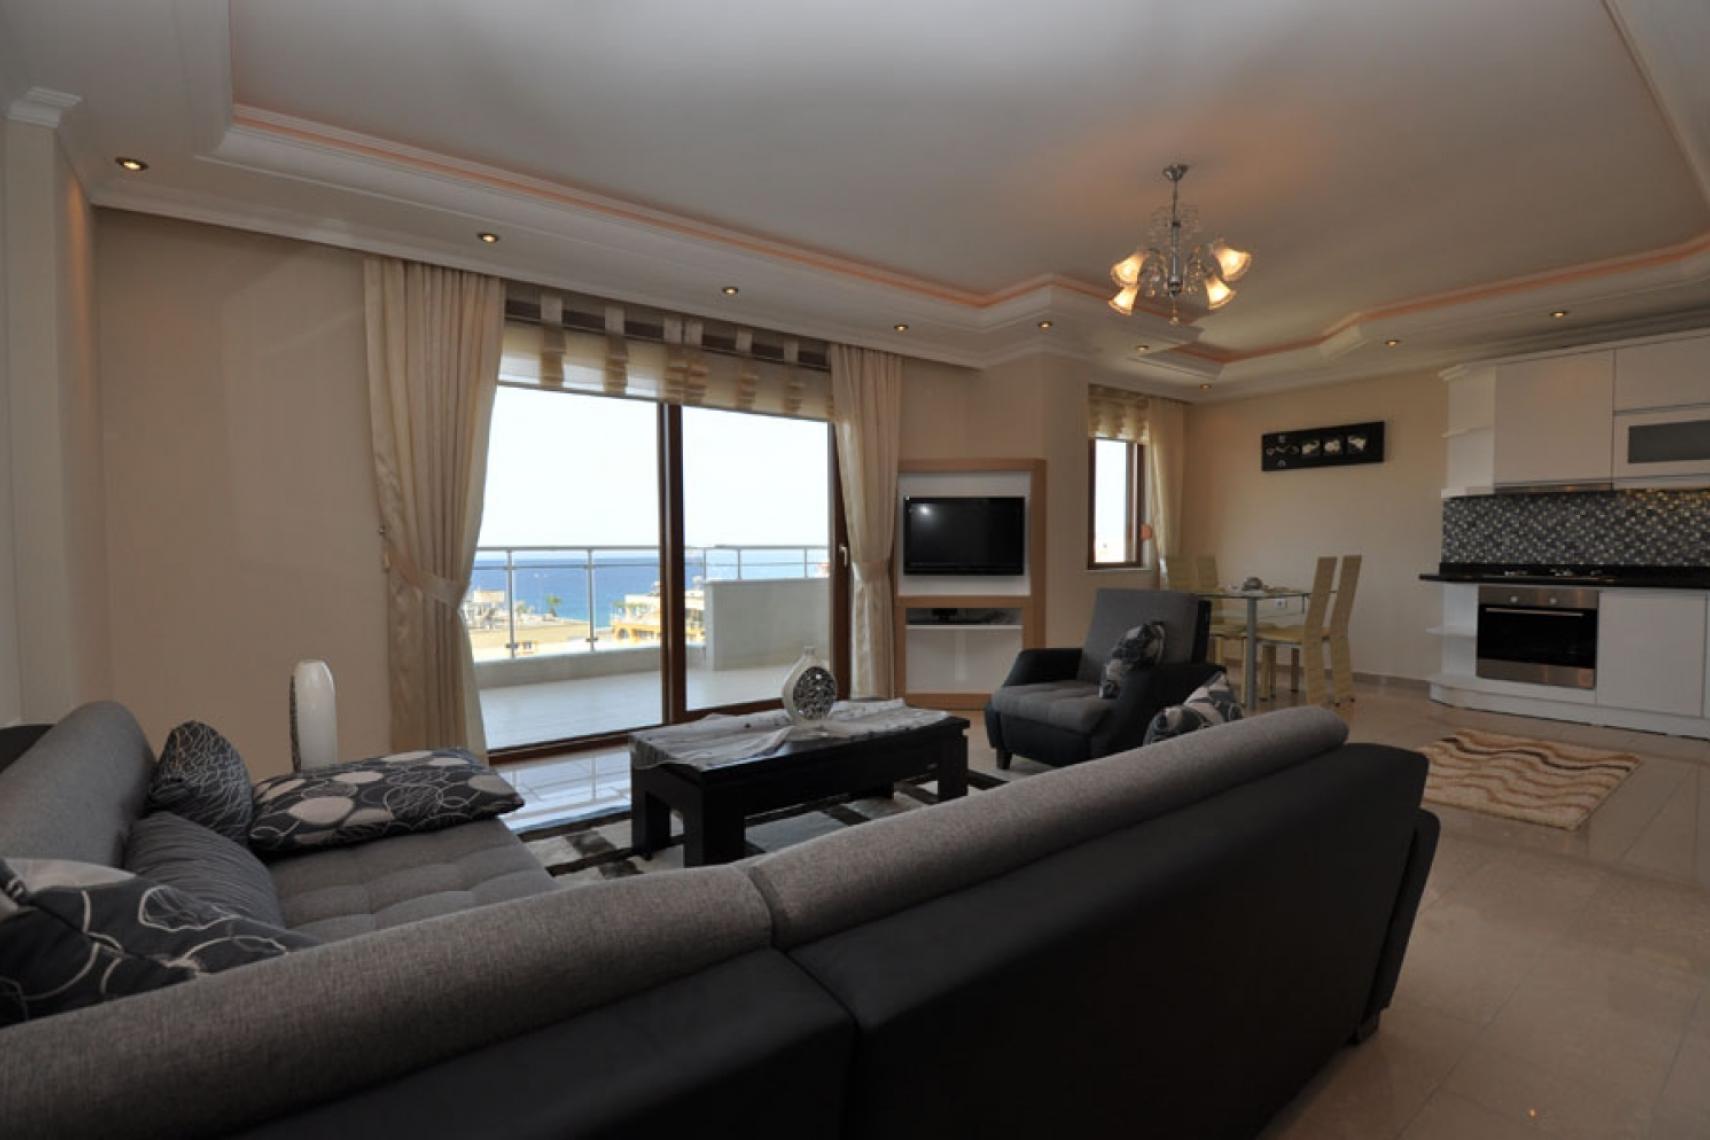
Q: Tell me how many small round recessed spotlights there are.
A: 9